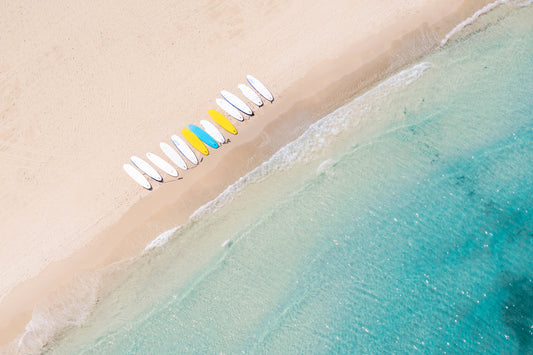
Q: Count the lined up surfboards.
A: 13